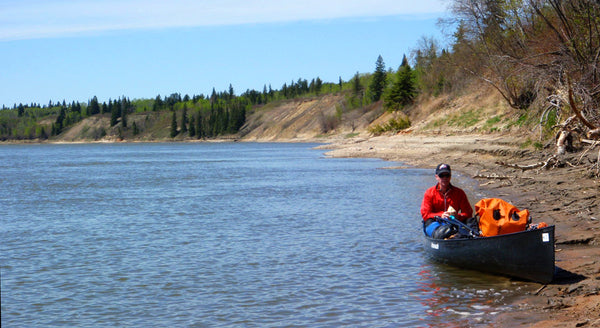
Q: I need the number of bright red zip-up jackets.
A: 1